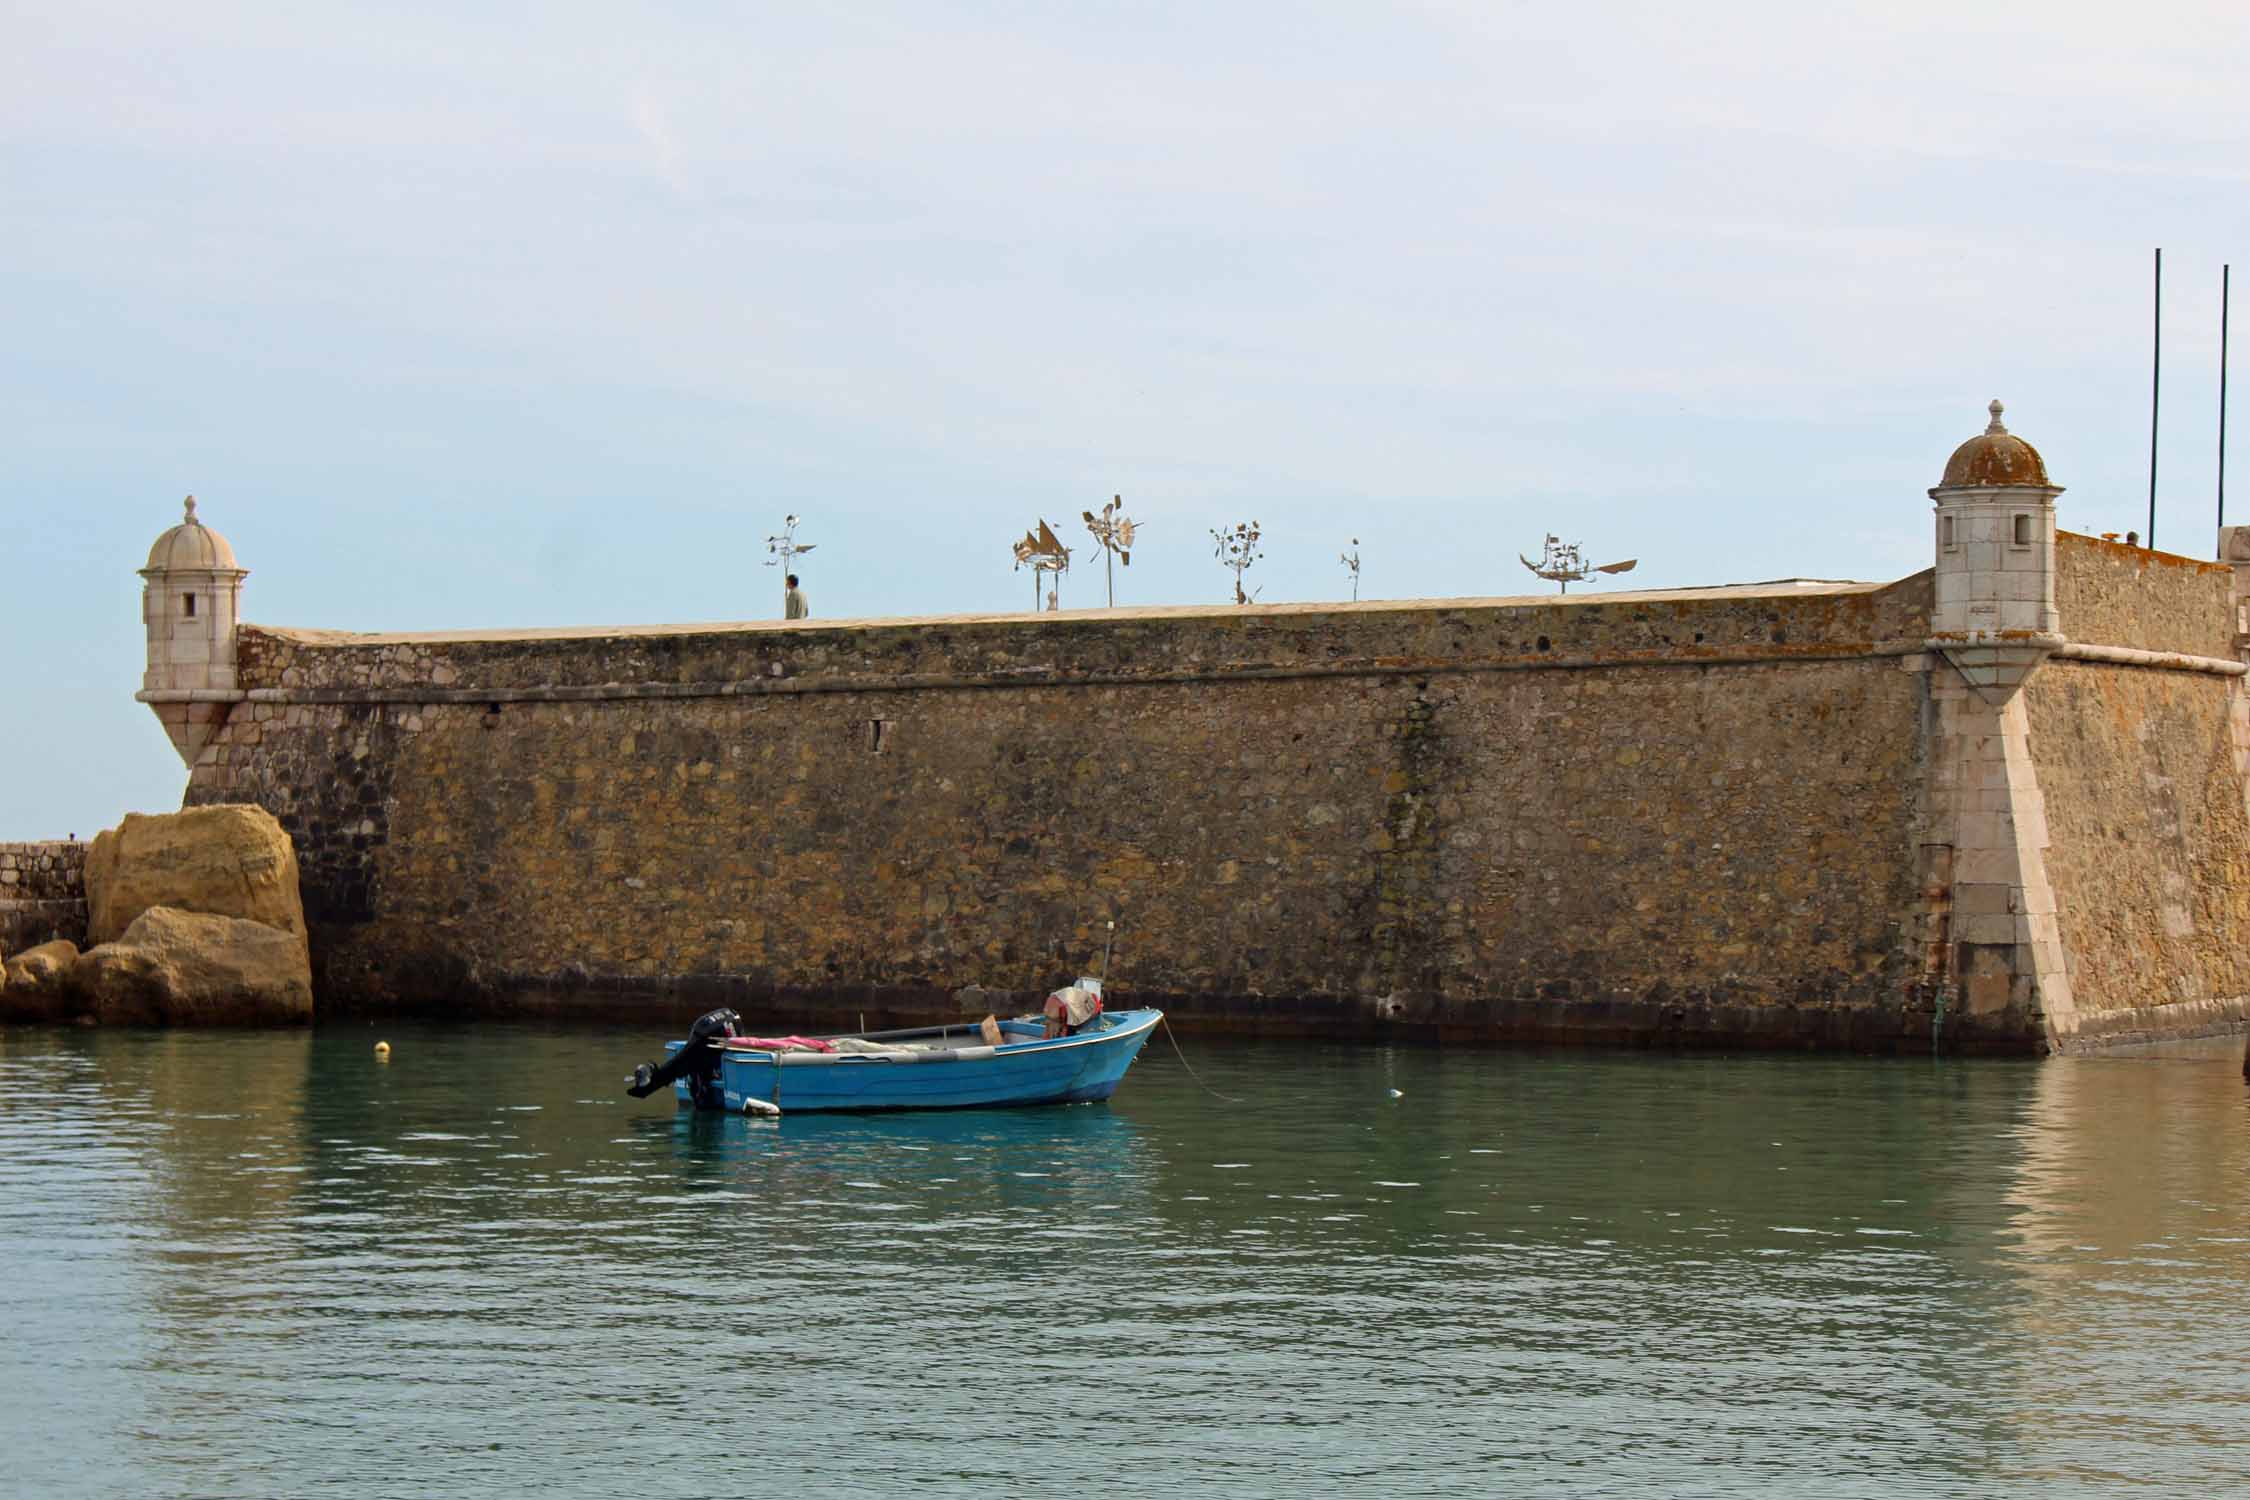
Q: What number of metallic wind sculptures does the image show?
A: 6